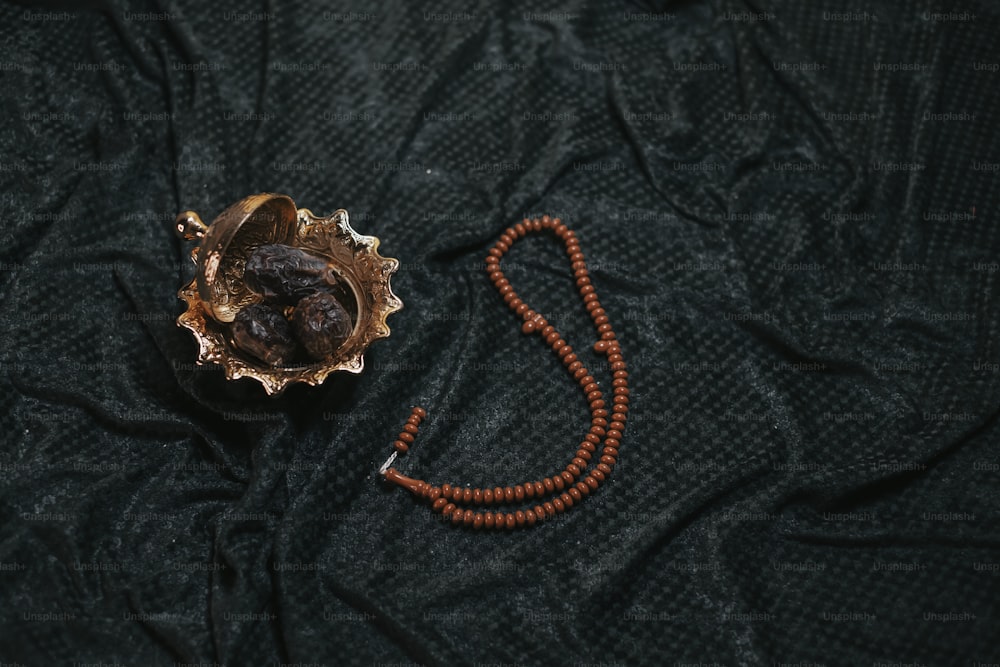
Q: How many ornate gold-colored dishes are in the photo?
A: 1